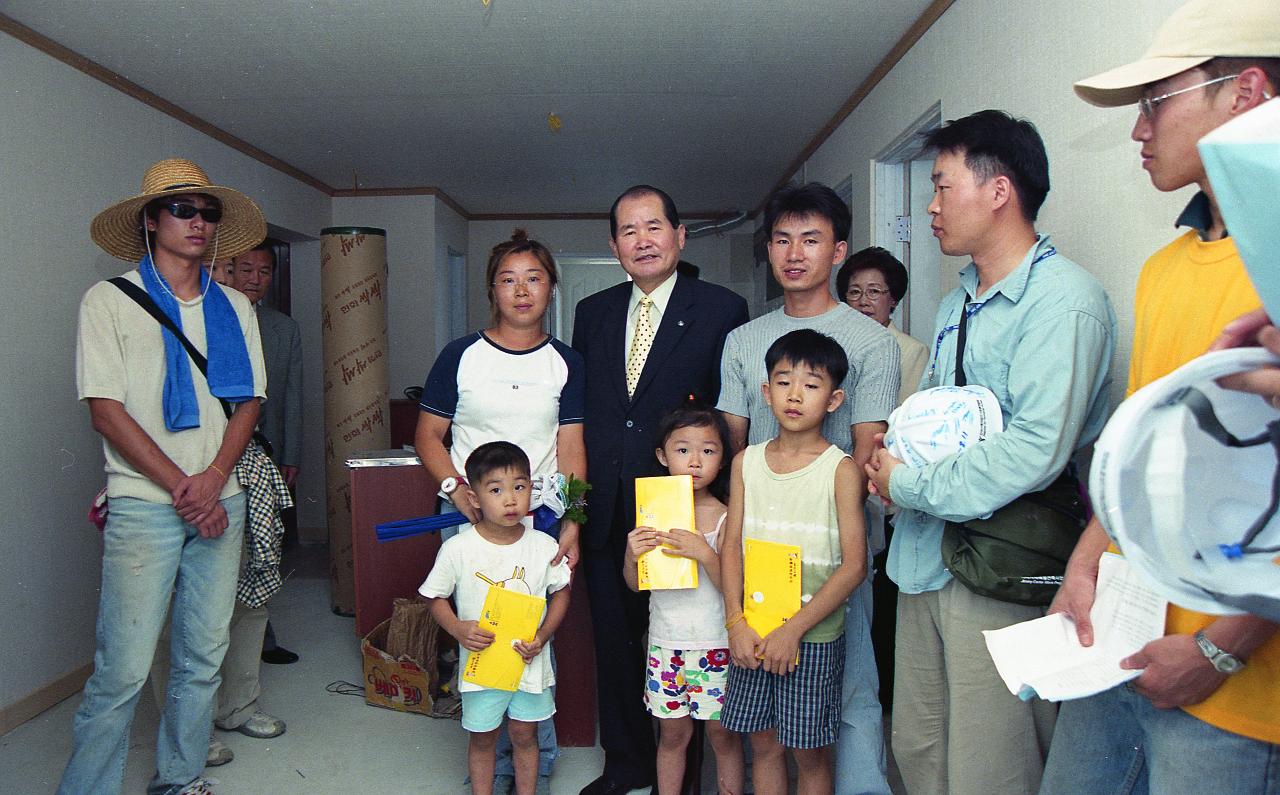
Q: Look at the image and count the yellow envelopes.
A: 3